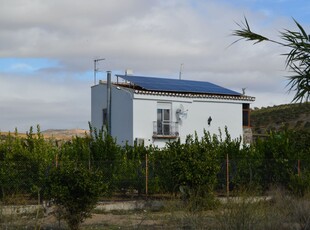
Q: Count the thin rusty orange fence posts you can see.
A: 4